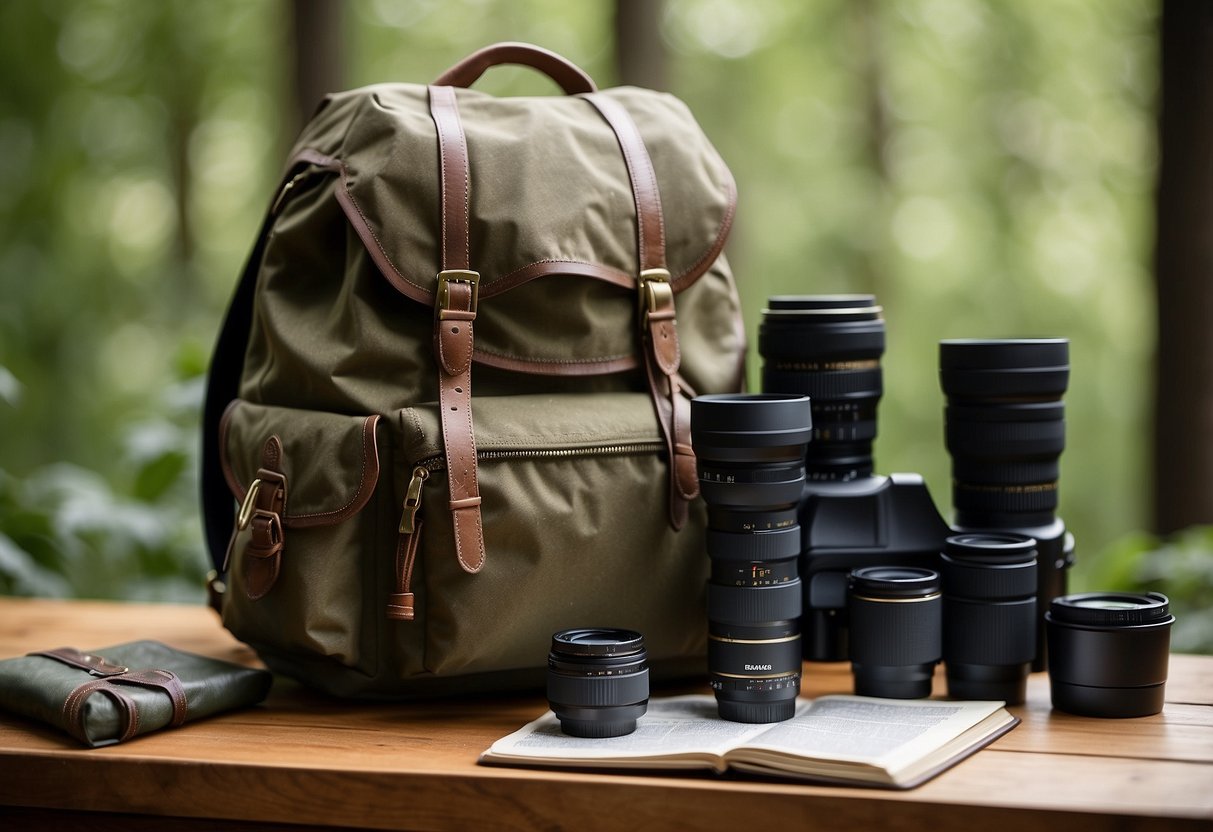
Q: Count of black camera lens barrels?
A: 7